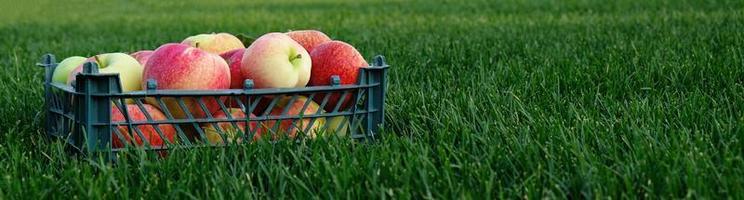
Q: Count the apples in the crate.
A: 13